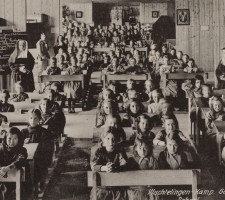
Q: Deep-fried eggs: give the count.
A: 0